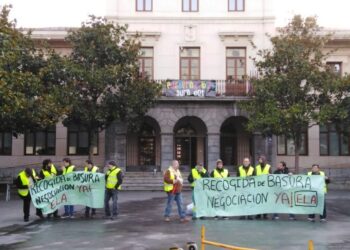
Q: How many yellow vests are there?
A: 11